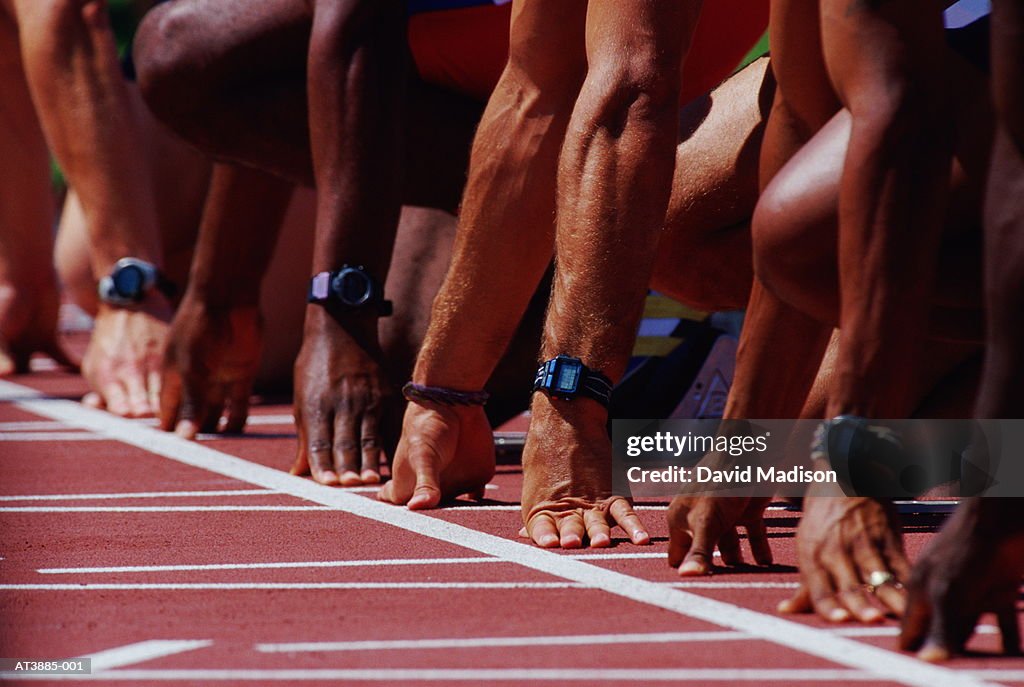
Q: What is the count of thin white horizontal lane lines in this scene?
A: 8